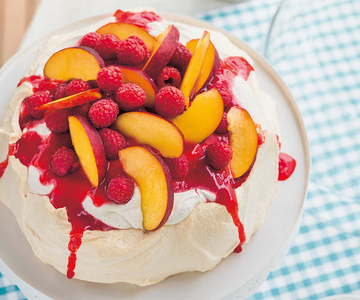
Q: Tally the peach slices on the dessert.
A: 12